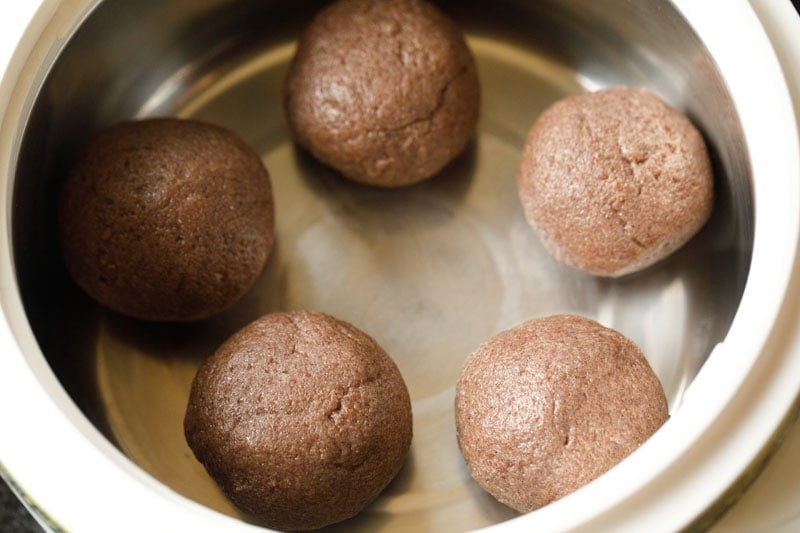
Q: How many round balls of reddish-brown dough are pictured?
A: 5